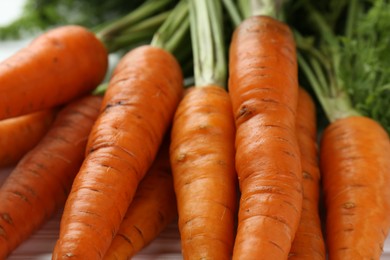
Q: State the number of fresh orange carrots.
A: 9